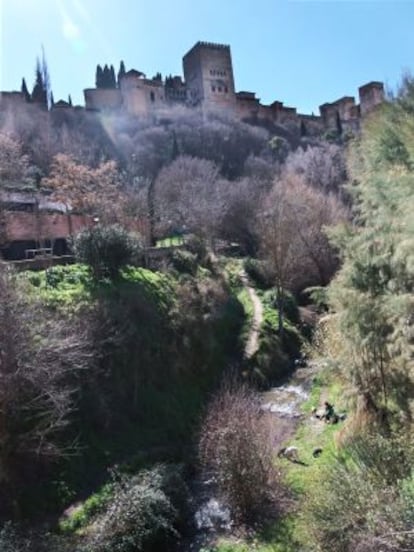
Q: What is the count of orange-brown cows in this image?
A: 0